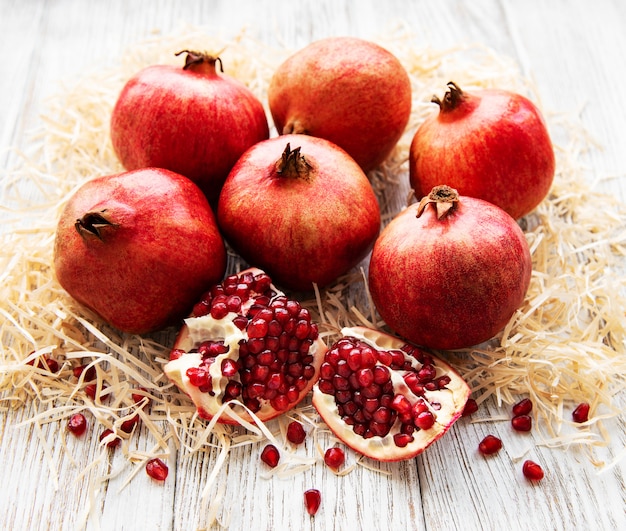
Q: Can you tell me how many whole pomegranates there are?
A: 6